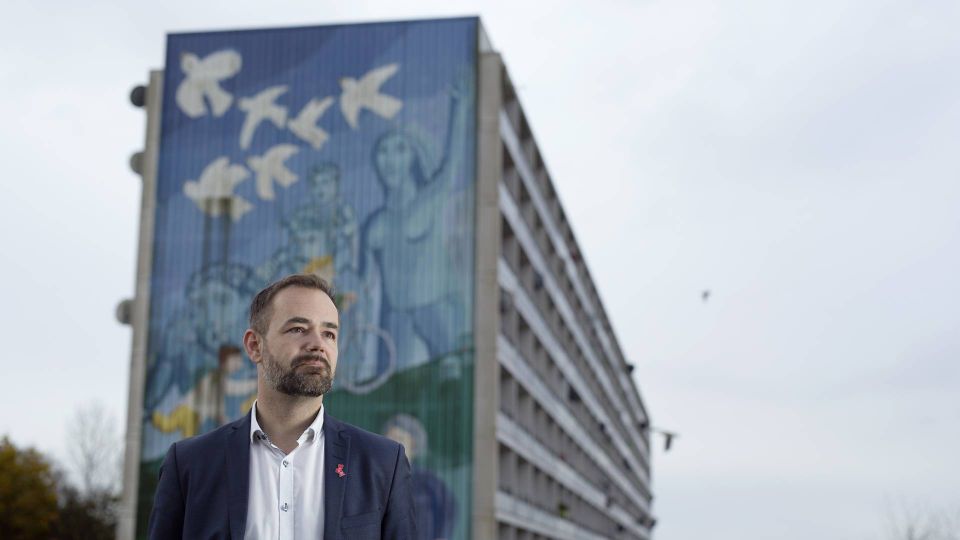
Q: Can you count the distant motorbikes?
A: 0